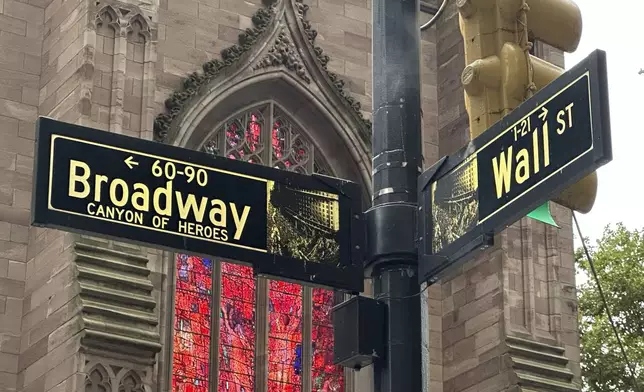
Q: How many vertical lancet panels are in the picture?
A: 4